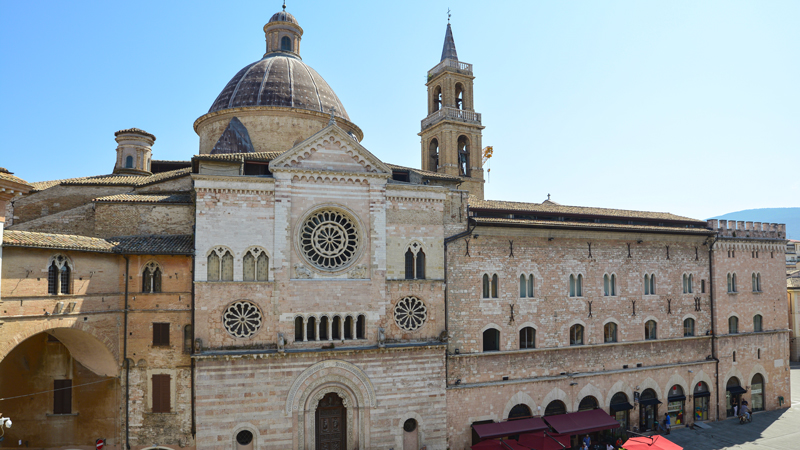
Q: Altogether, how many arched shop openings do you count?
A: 9